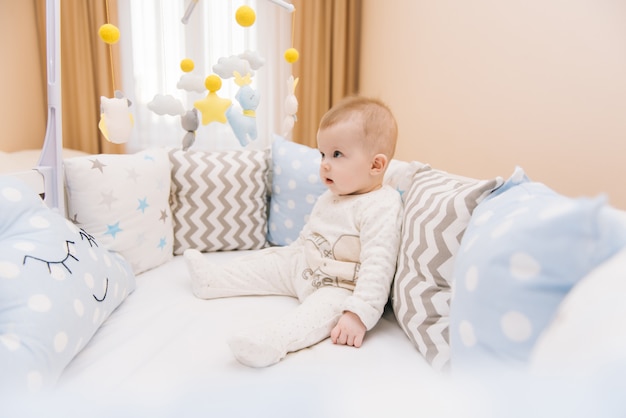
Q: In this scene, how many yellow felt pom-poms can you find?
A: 5